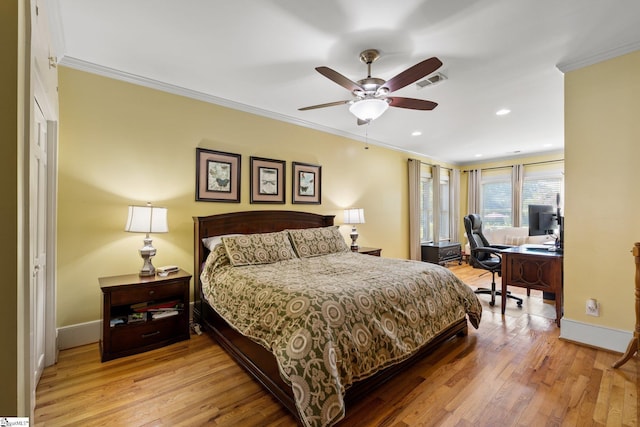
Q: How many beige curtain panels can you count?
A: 5